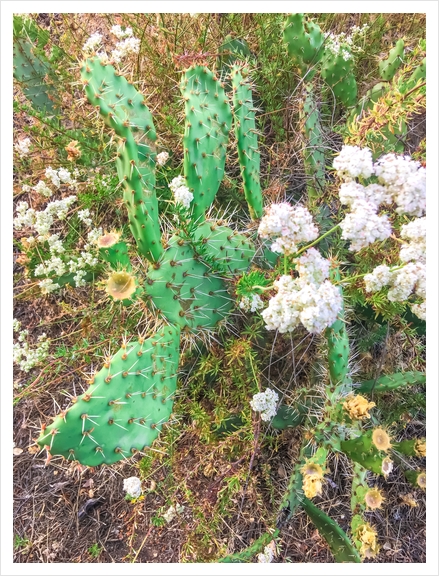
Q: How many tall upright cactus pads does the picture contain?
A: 3